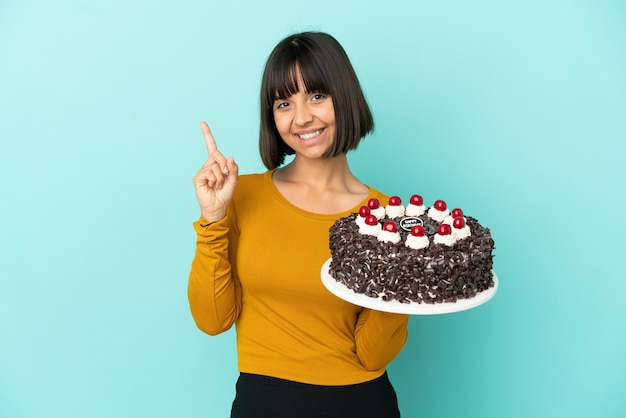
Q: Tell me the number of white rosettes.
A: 11